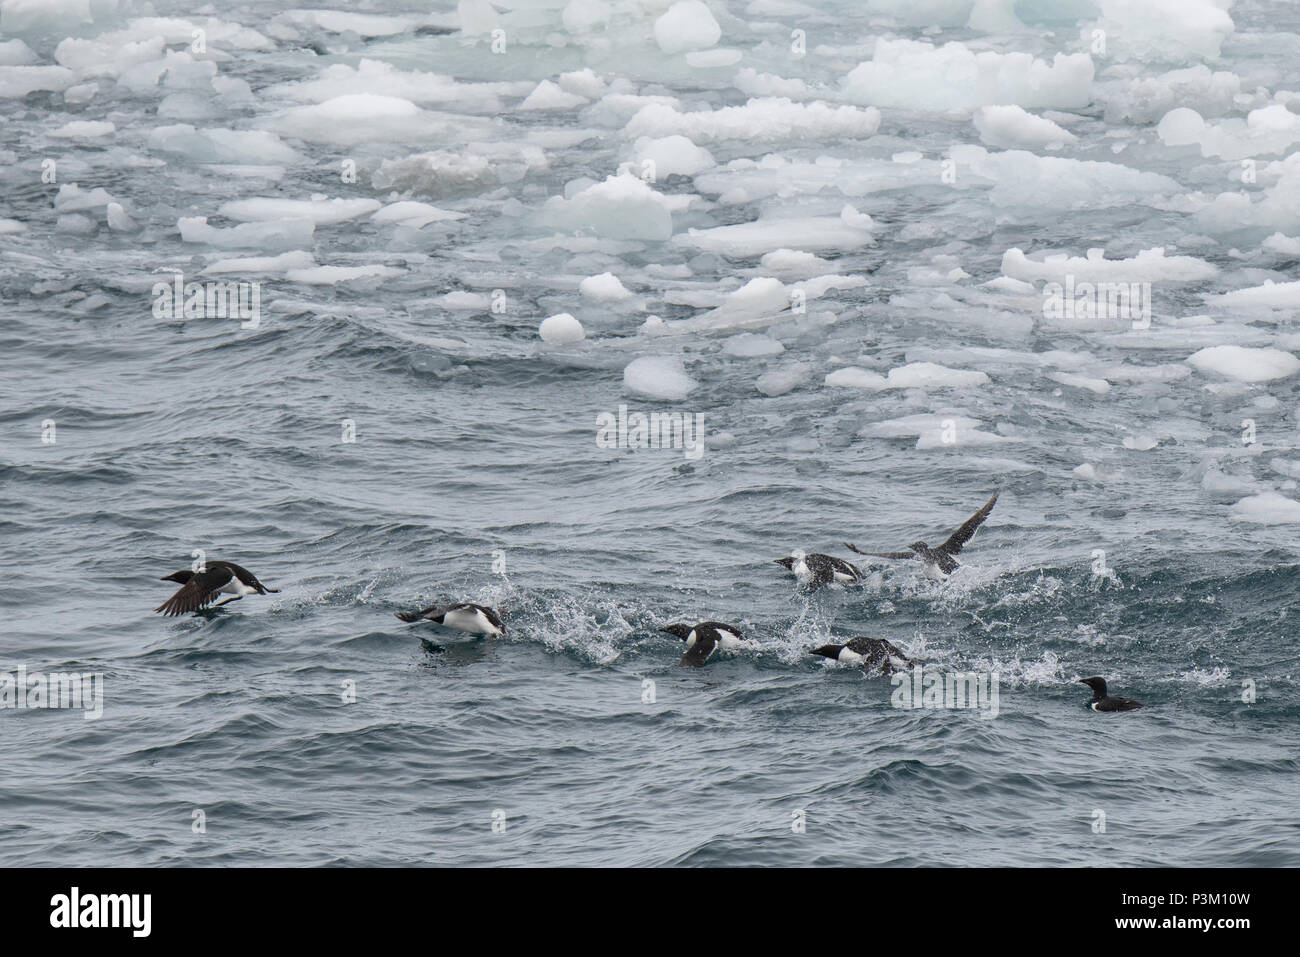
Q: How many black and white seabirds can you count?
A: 7